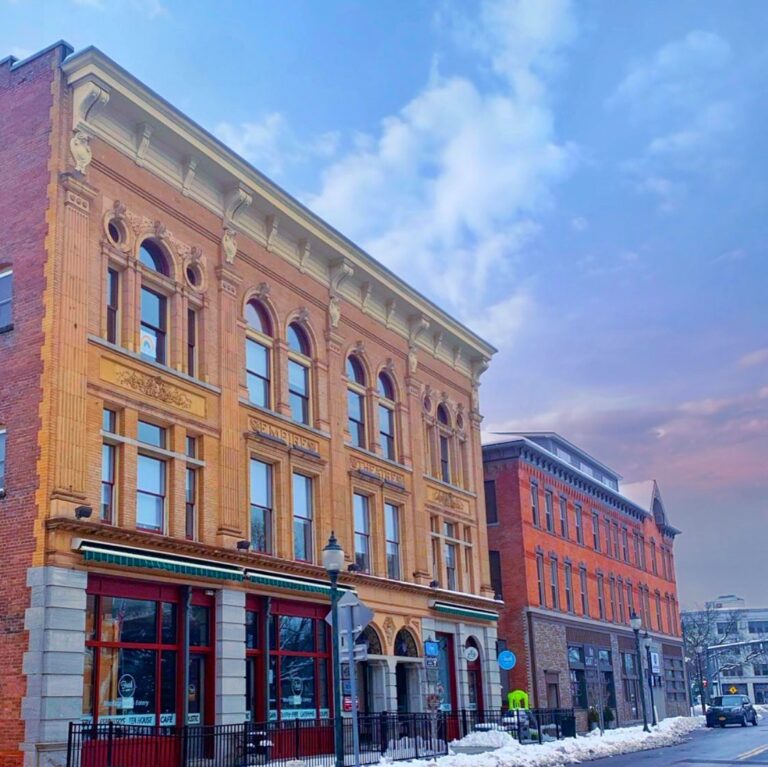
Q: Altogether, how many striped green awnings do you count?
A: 3